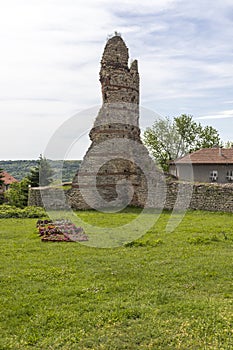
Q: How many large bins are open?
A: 0